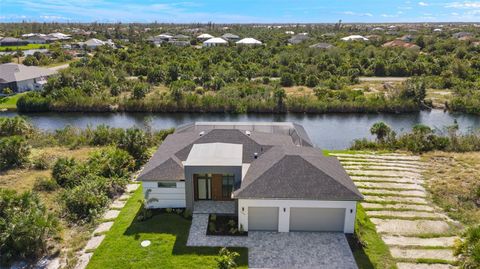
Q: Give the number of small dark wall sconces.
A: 3